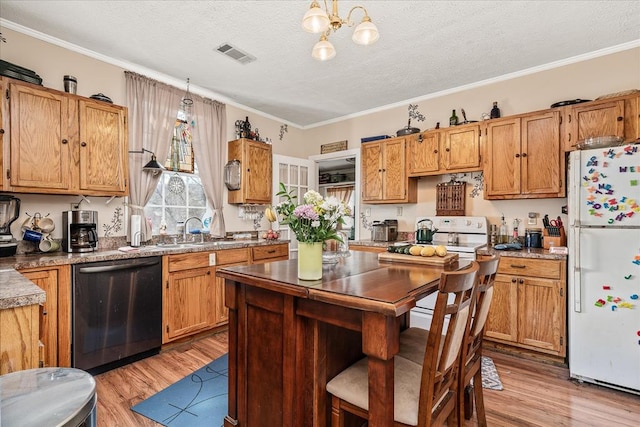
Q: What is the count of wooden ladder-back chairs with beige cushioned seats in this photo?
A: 2